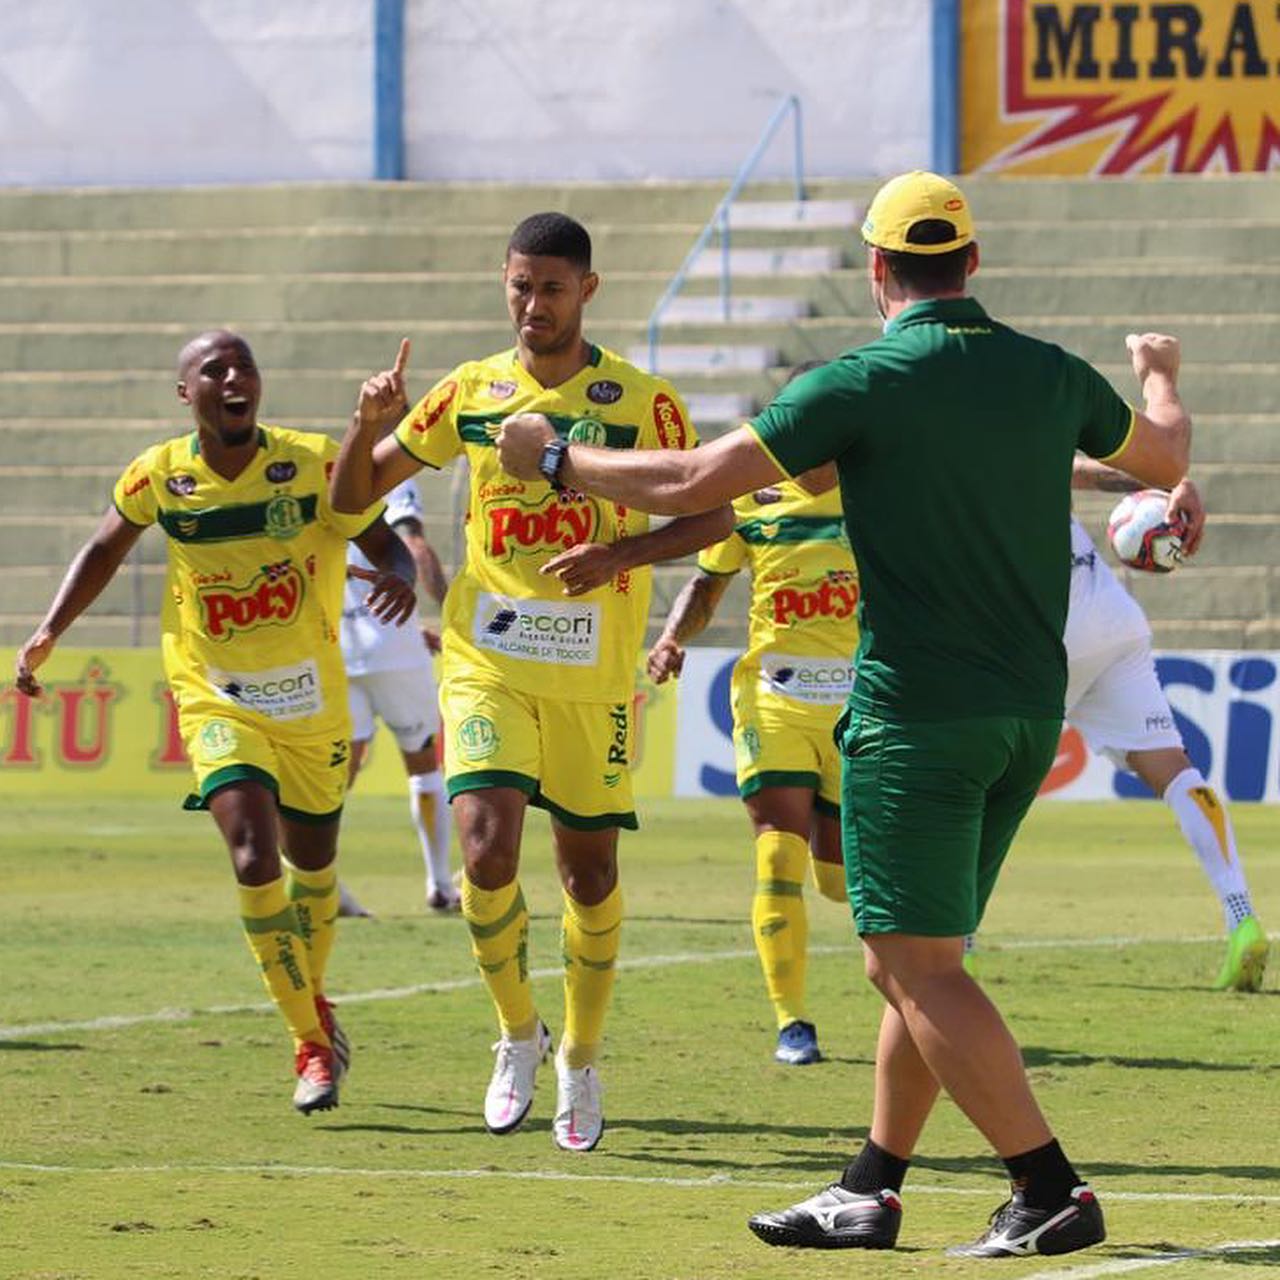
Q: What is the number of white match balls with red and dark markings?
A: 1